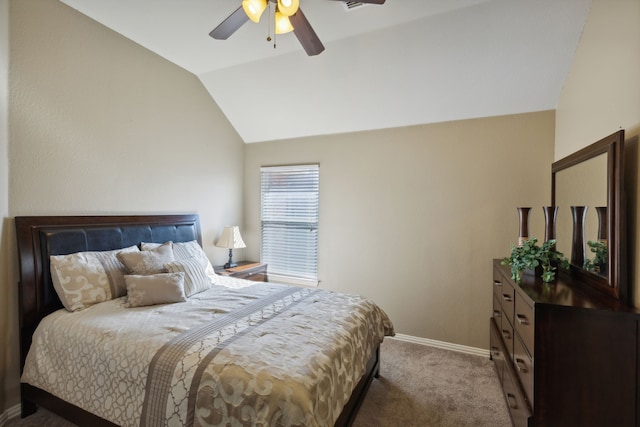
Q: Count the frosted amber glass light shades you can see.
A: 3